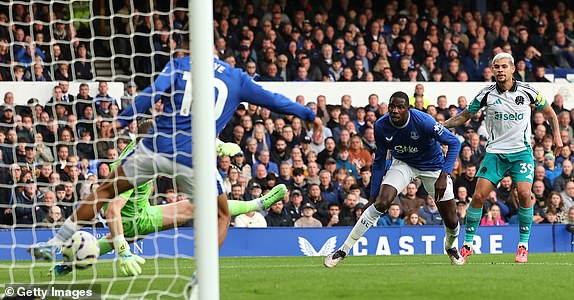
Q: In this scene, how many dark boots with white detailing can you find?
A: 2